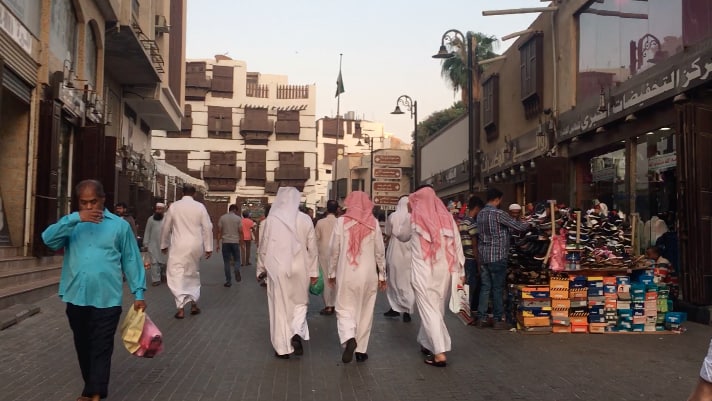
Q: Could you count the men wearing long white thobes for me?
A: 5